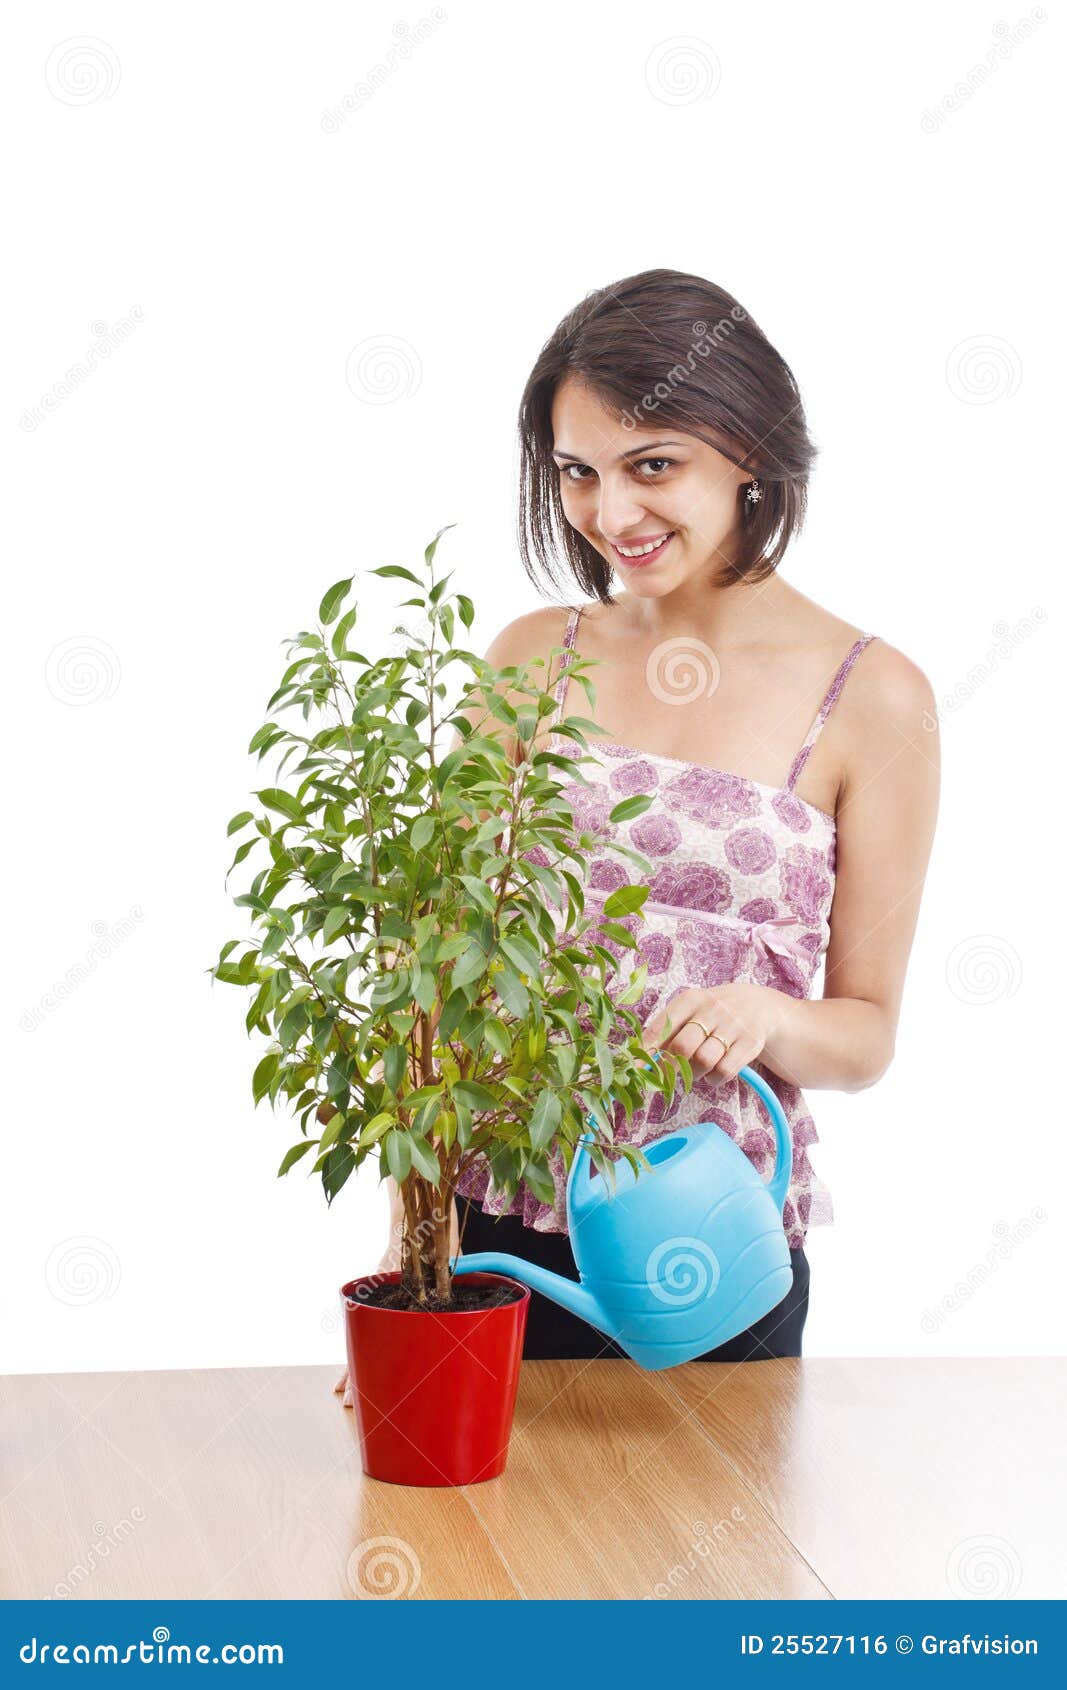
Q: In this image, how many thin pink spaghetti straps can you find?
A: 2